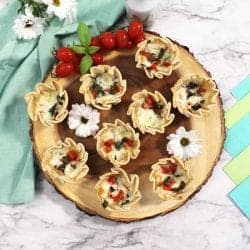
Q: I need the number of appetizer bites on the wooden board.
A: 9